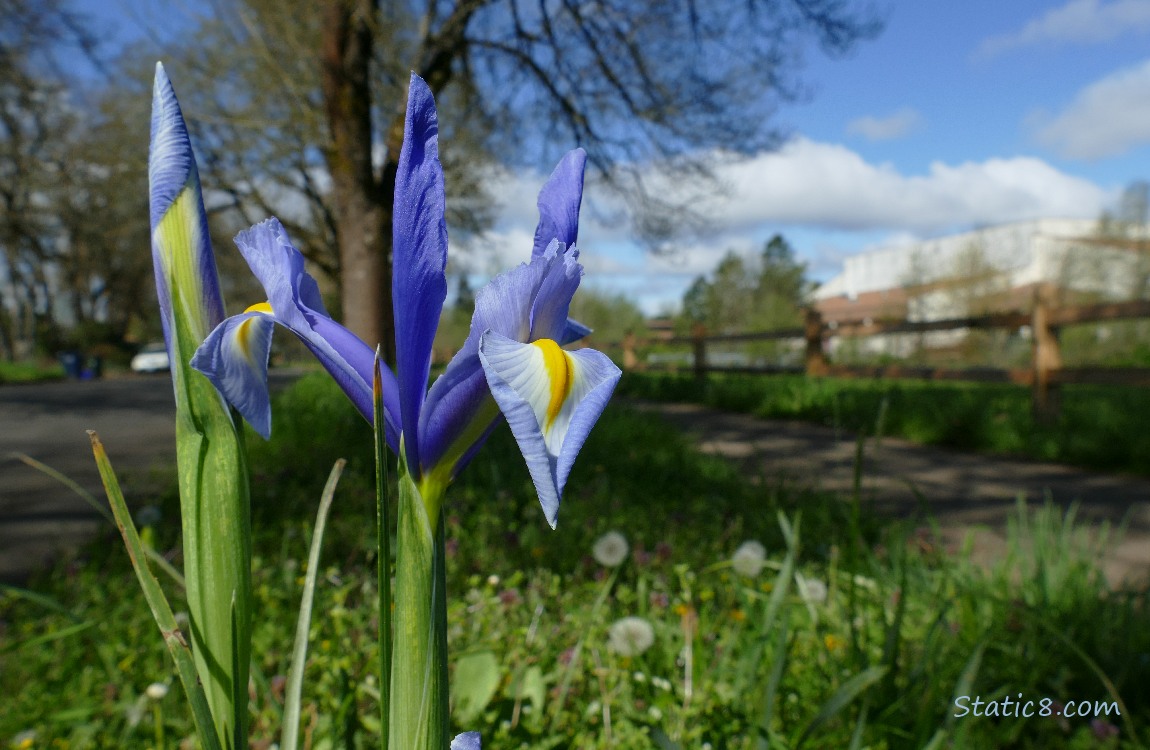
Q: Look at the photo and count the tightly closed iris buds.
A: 1